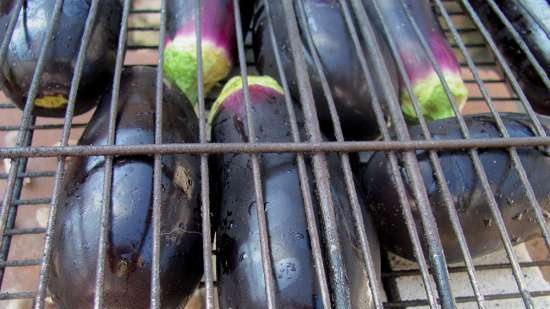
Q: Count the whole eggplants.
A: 8